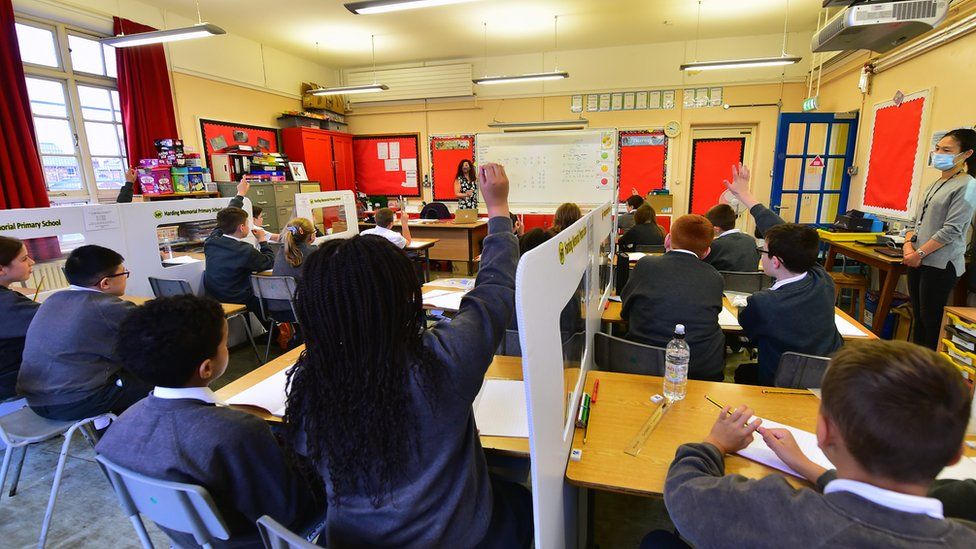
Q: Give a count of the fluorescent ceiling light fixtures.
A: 5